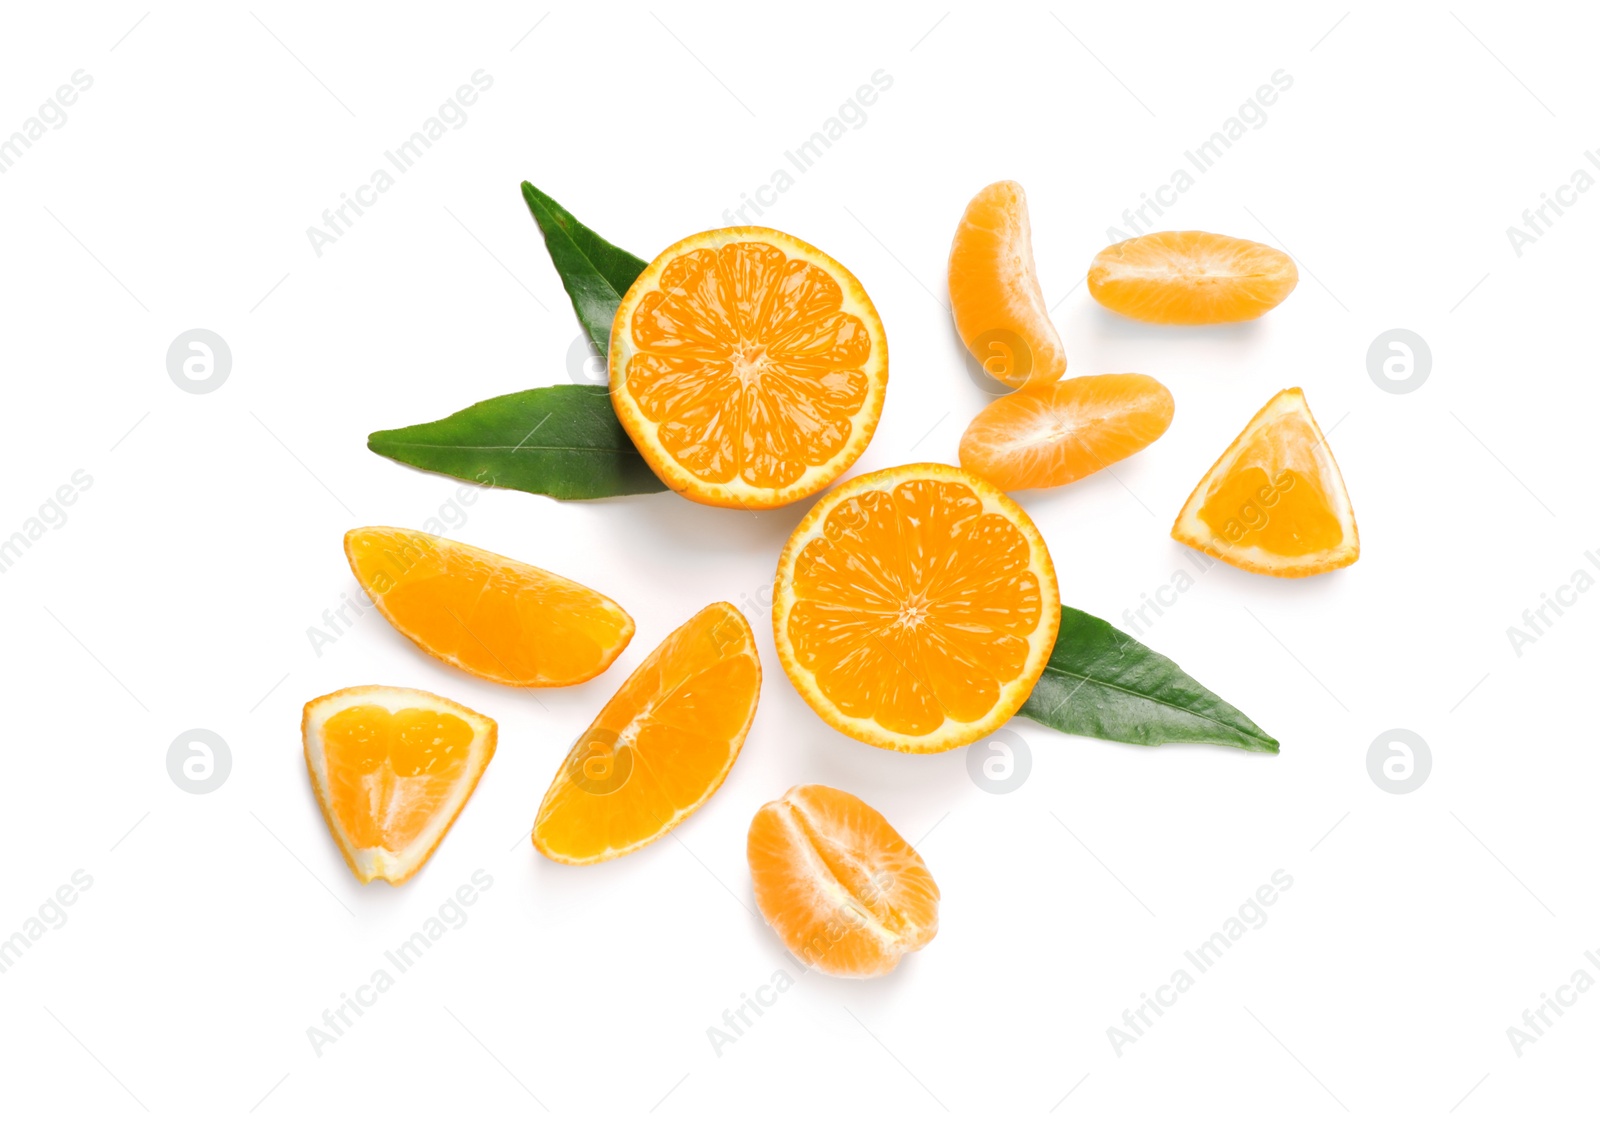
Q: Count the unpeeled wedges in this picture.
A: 4